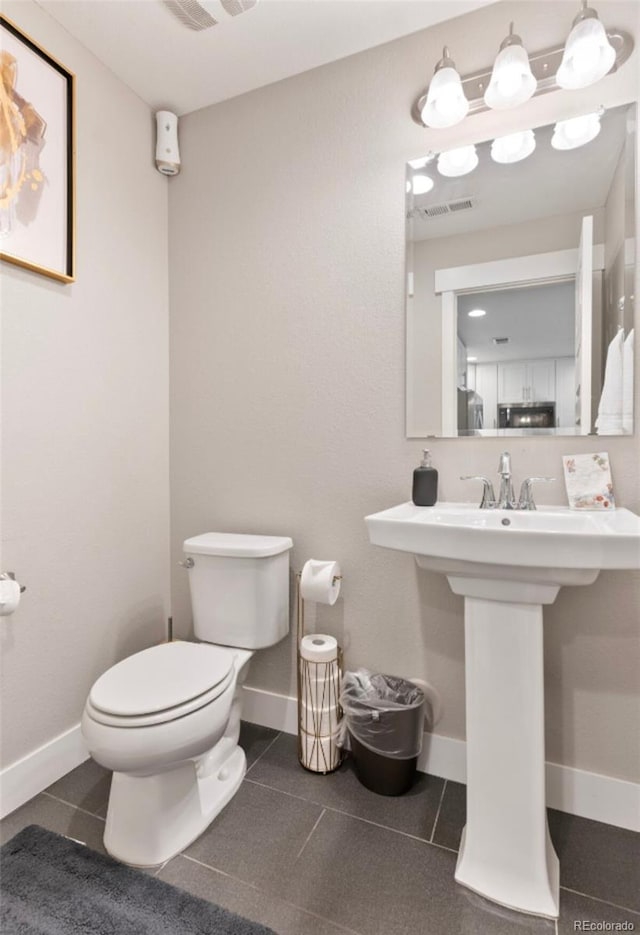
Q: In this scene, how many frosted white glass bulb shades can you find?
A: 3